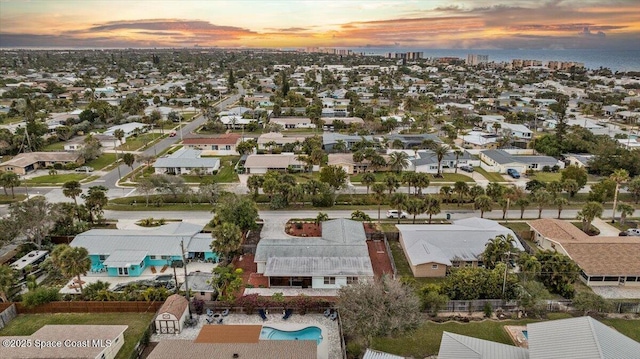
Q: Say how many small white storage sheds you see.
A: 1